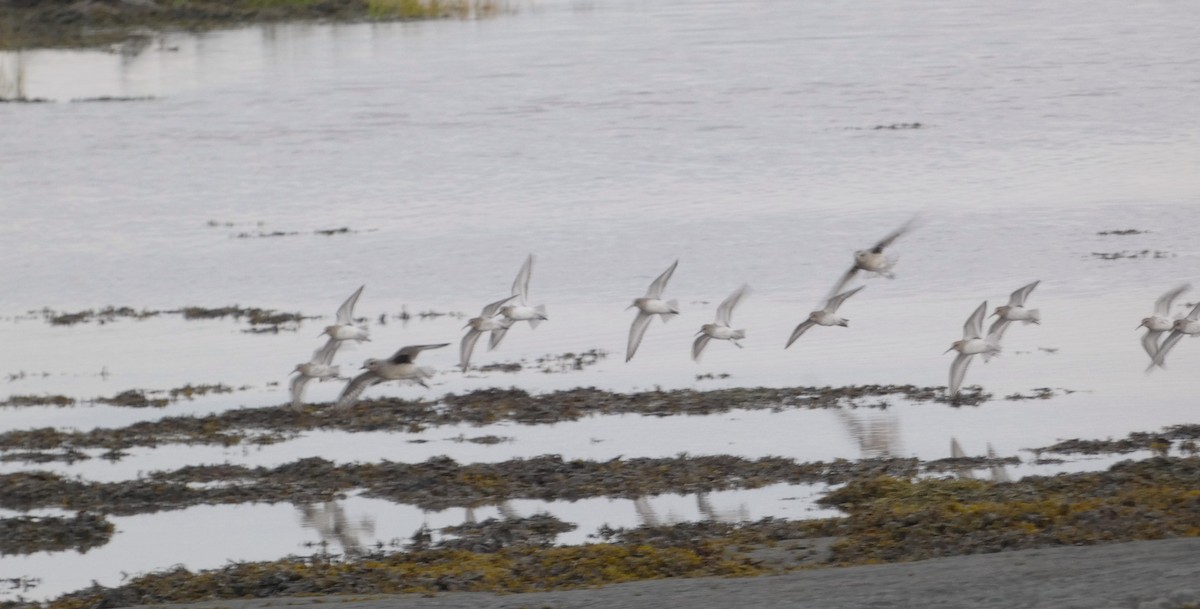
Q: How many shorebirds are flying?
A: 13